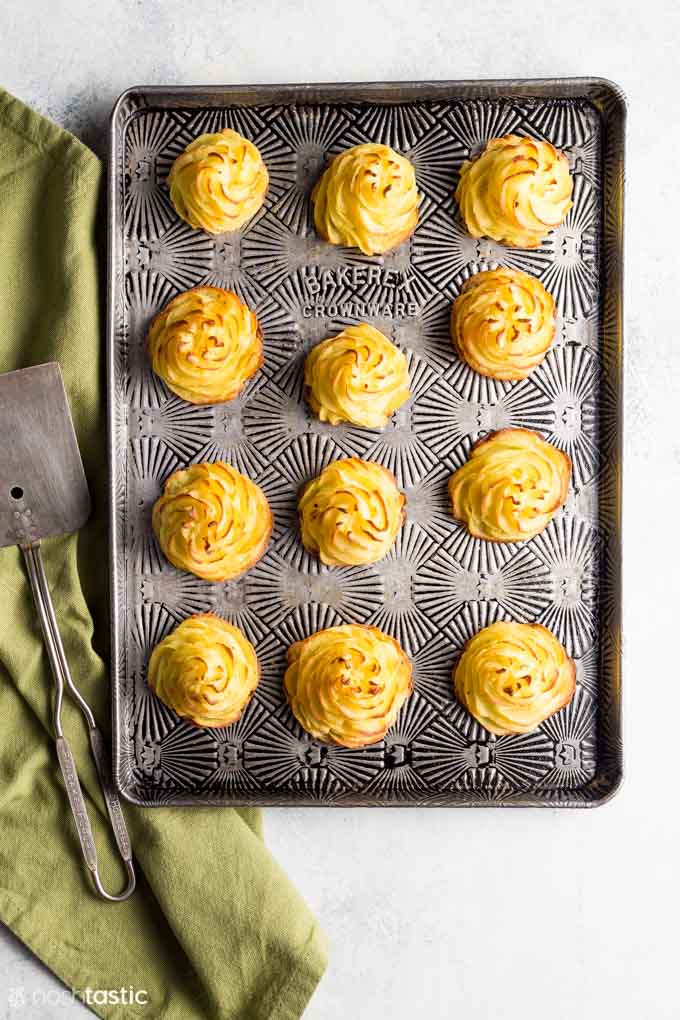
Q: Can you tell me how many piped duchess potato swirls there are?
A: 12